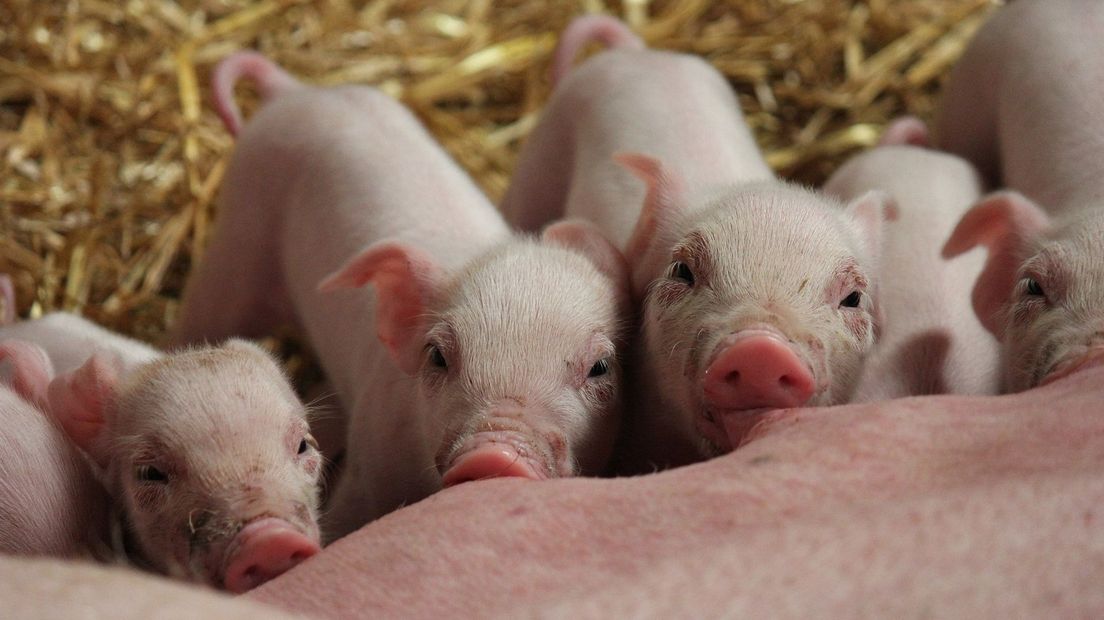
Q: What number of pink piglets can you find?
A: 6